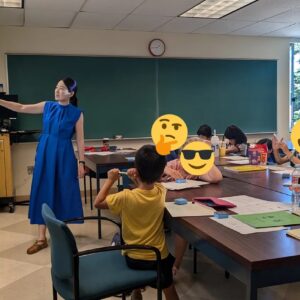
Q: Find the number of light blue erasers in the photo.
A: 3